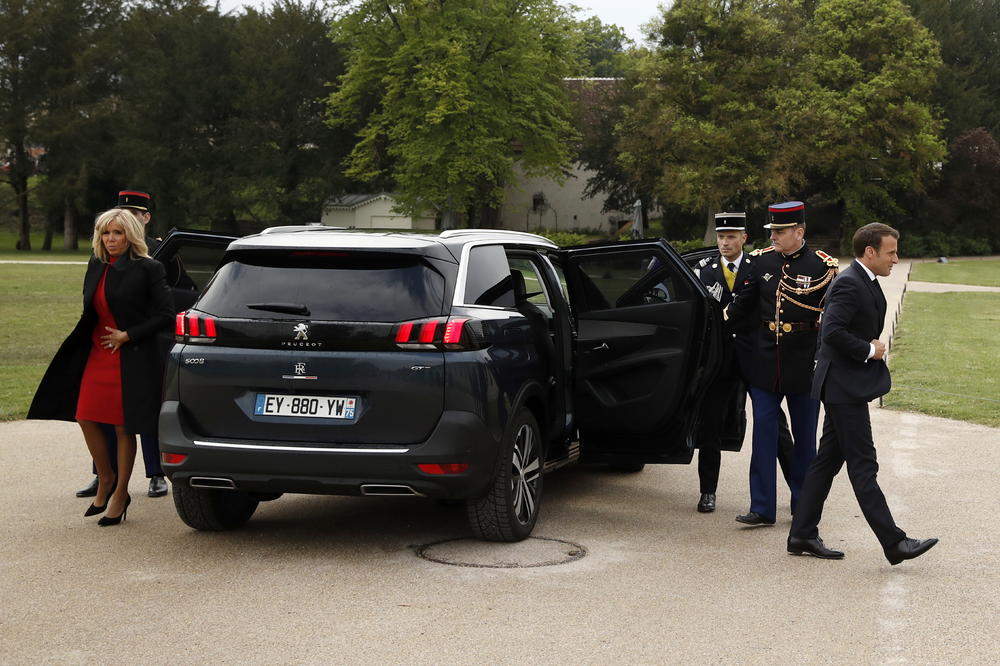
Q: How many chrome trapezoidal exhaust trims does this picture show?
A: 2